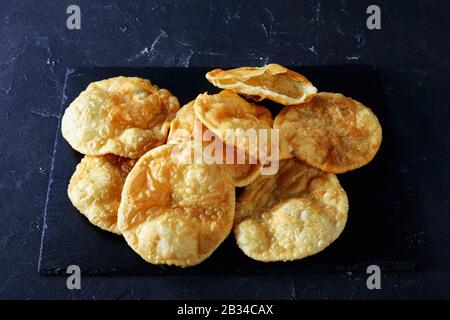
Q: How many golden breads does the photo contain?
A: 8